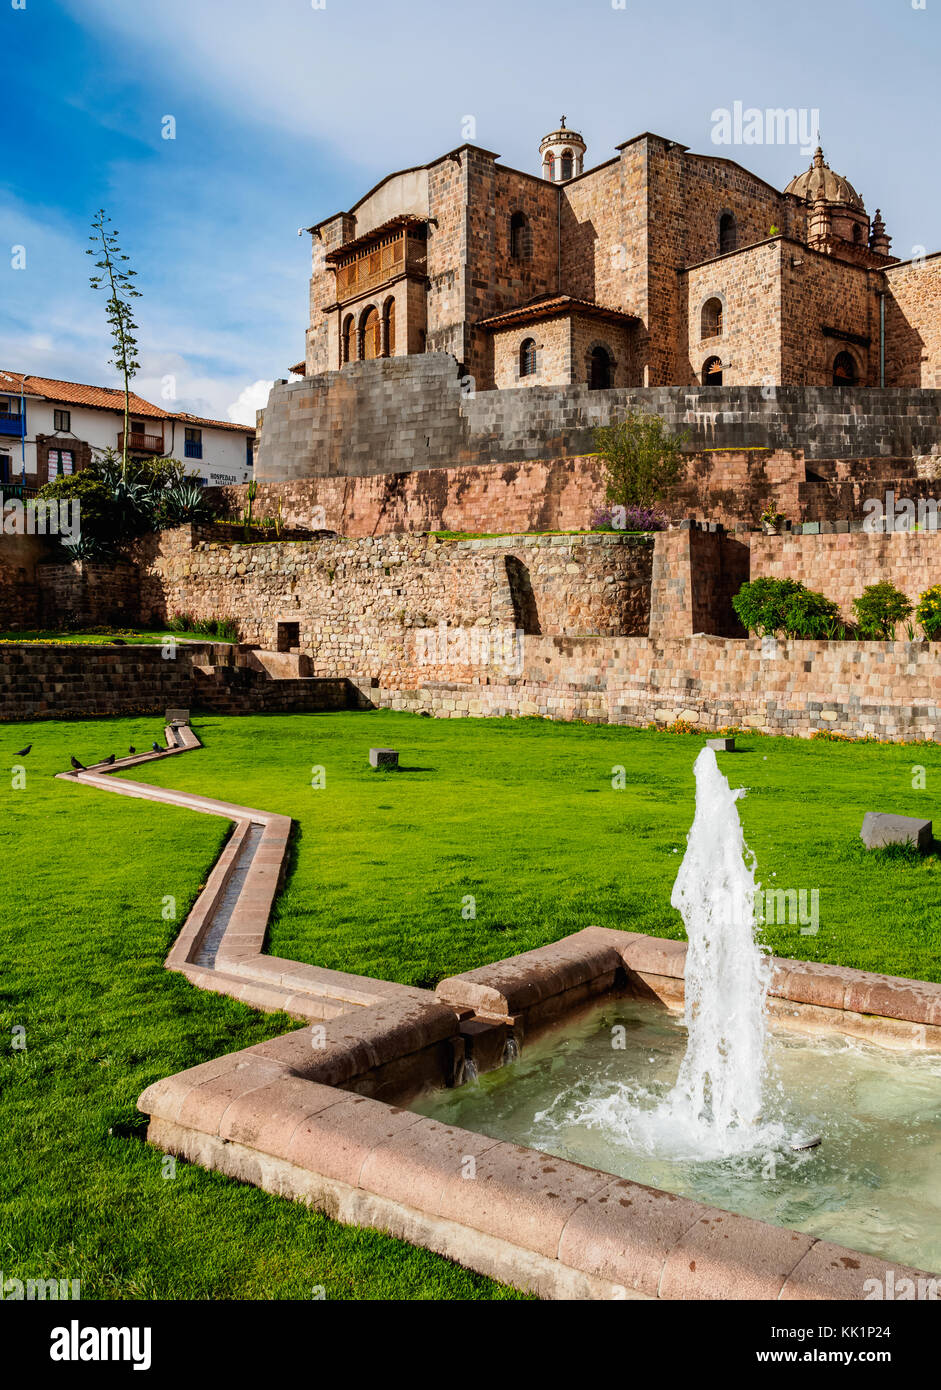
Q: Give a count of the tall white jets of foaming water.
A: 1